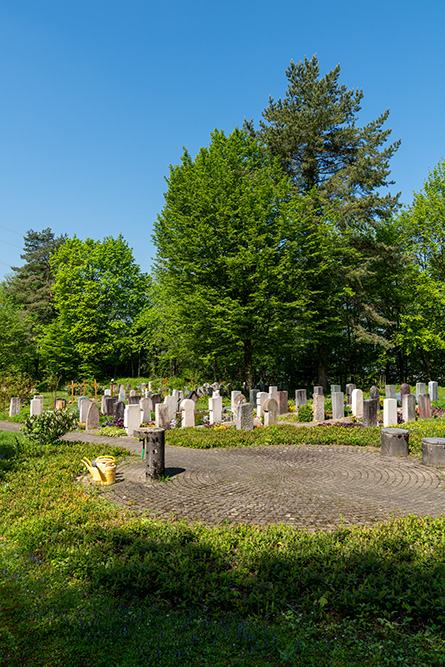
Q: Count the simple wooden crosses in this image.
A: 6